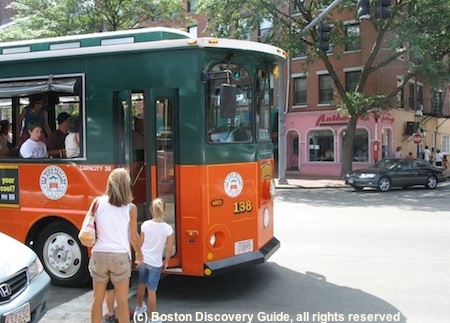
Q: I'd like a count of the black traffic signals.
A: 3